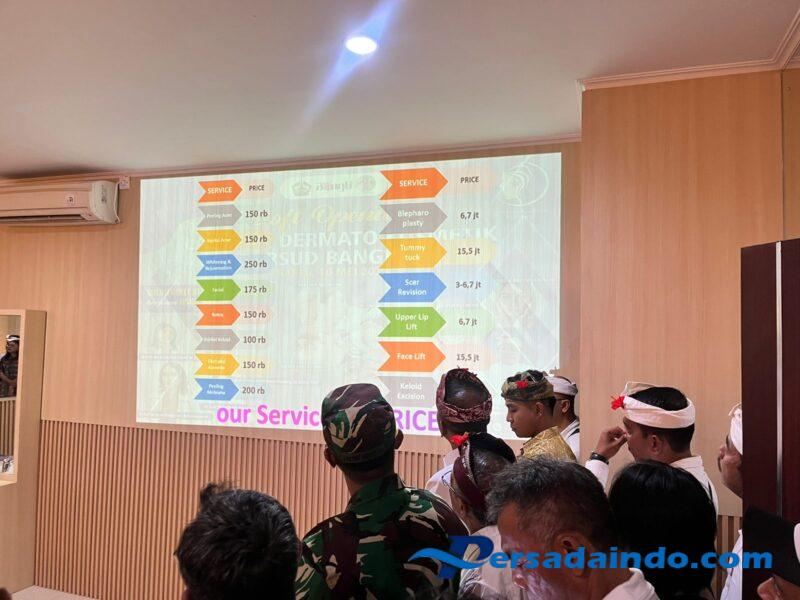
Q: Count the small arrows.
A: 9